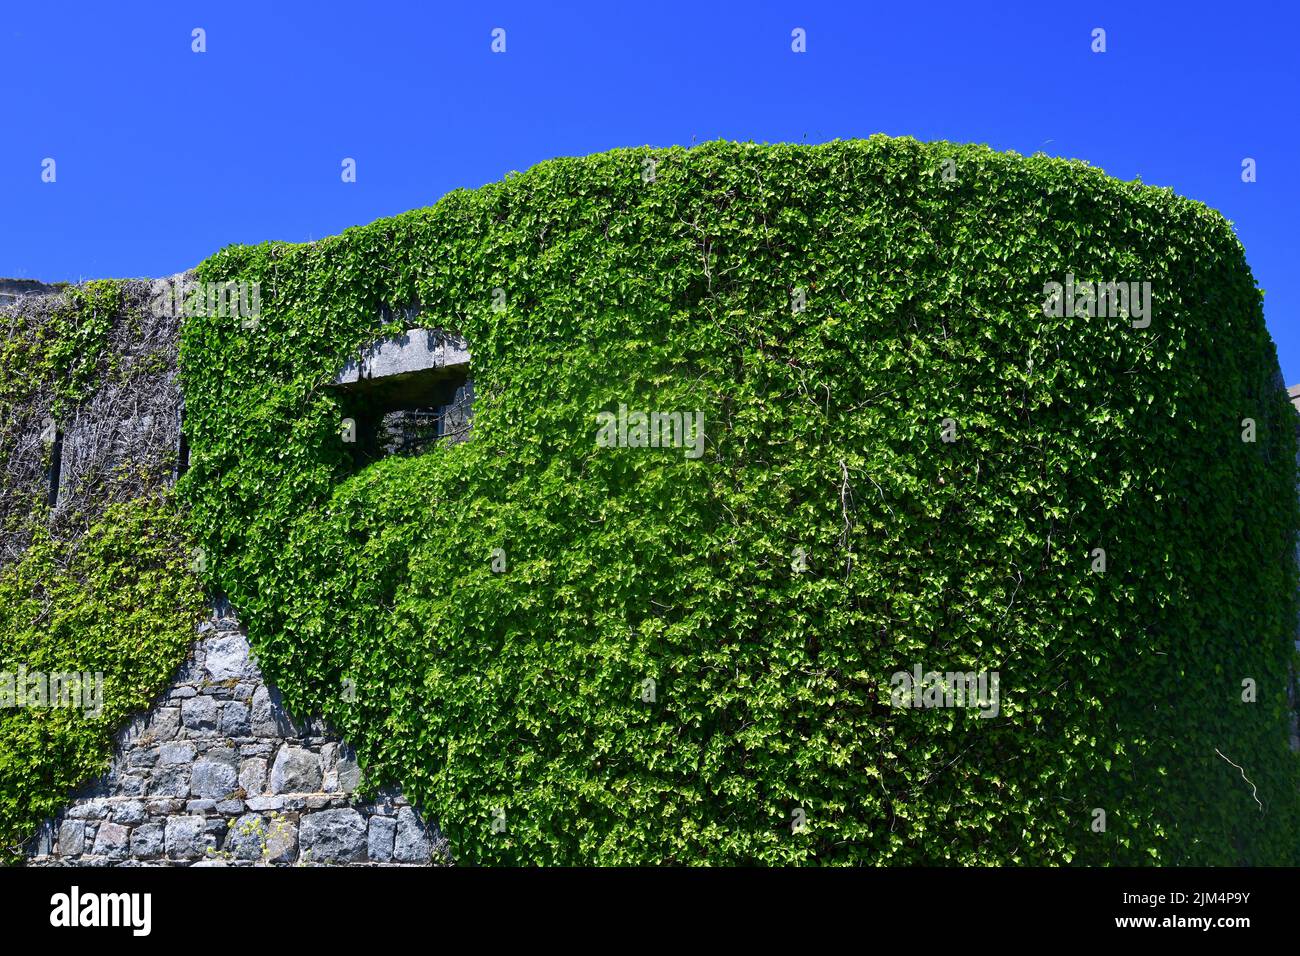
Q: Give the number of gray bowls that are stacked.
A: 0